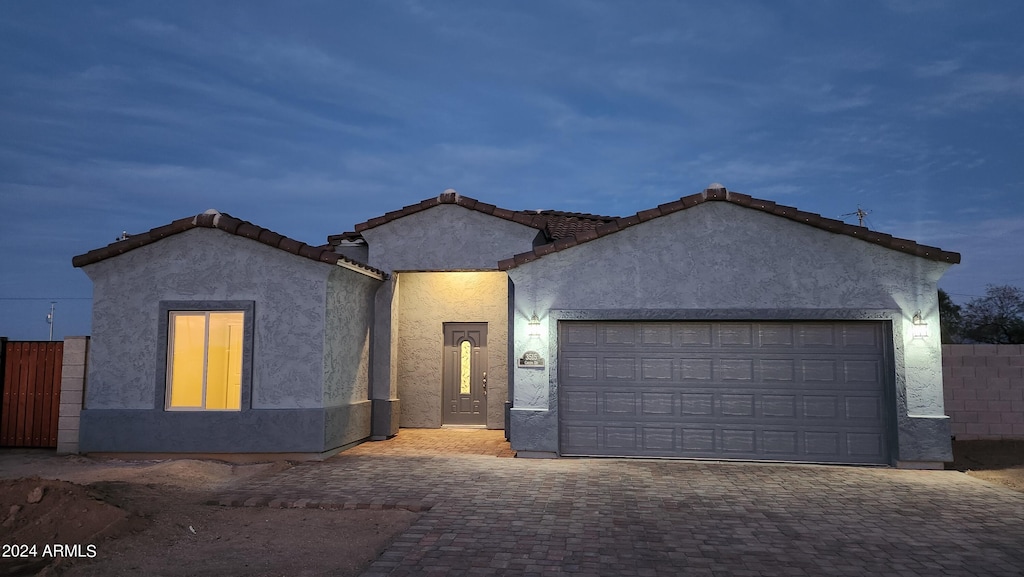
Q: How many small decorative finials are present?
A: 3